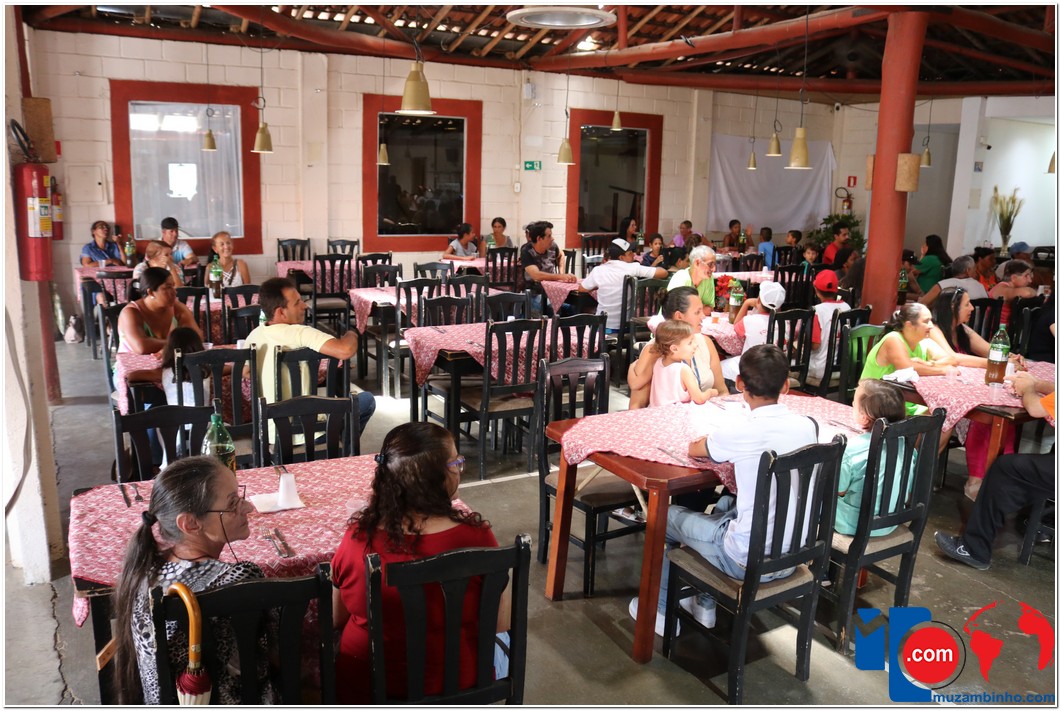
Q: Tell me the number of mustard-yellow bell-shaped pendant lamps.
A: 11